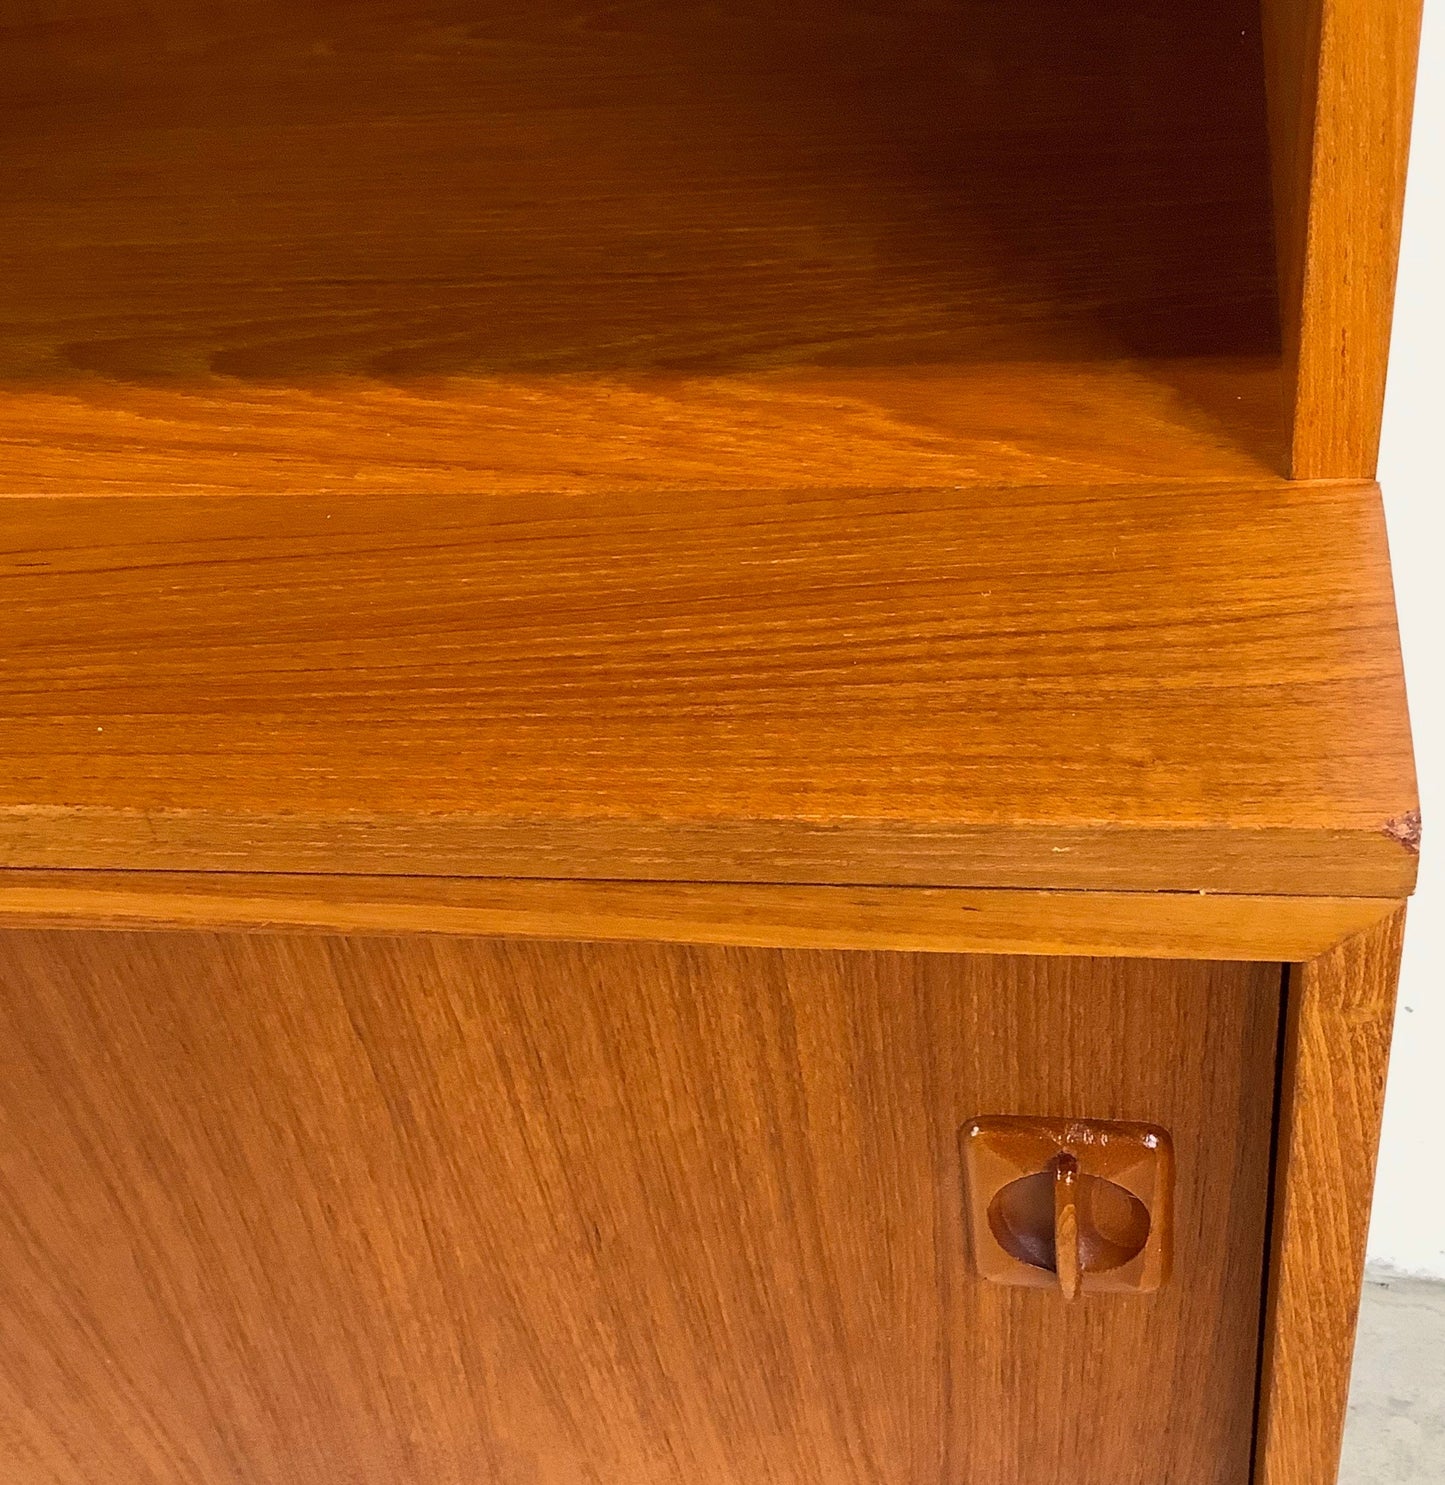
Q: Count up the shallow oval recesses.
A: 1